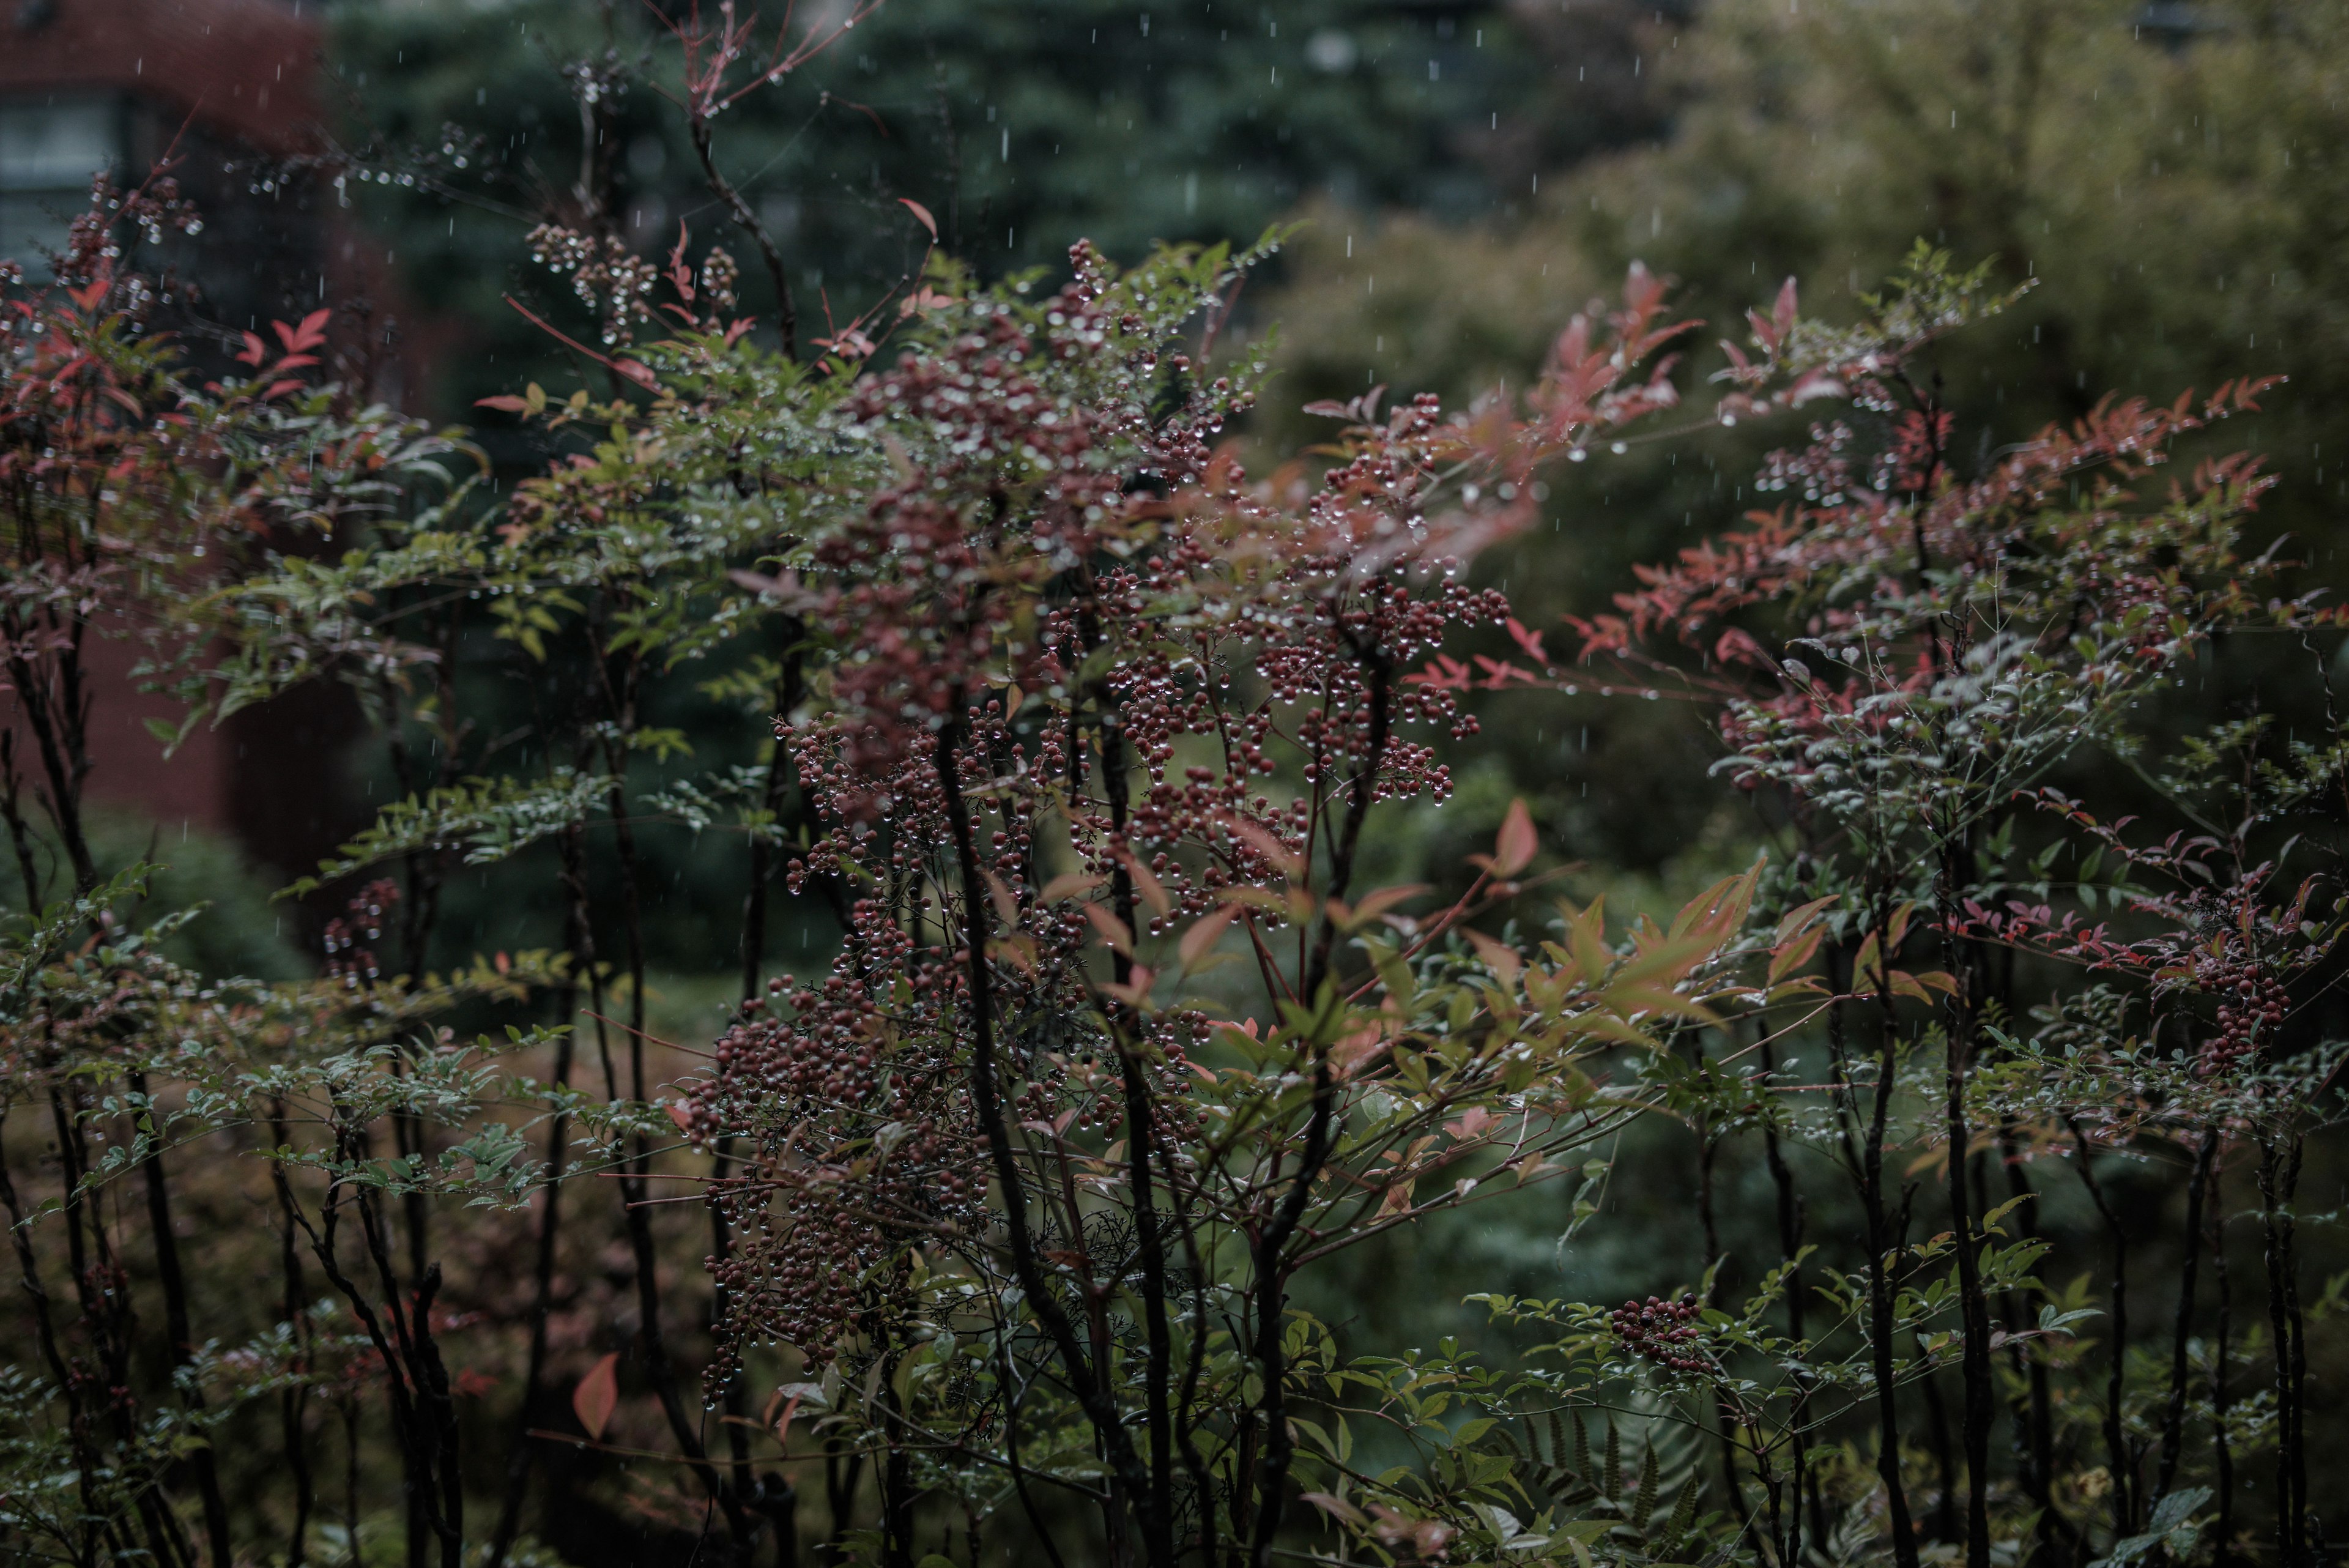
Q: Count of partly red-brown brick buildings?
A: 1